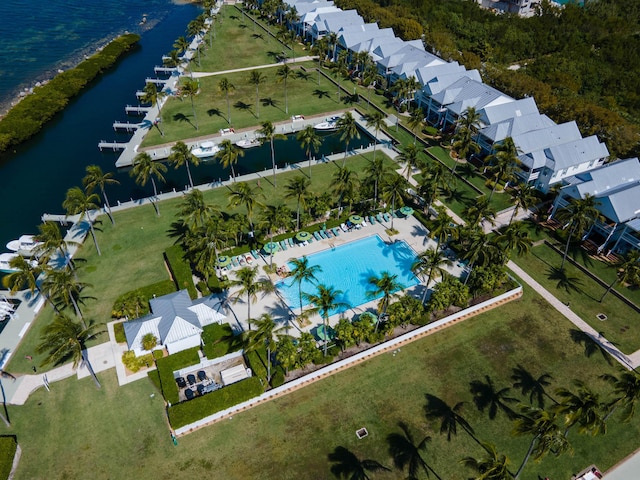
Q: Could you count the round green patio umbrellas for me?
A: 7